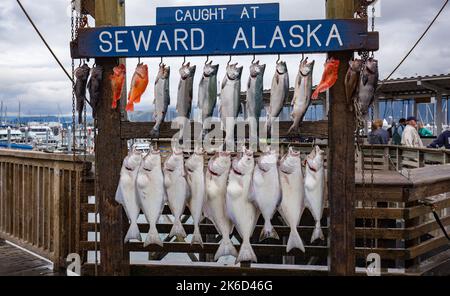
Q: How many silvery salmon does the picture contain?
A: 7